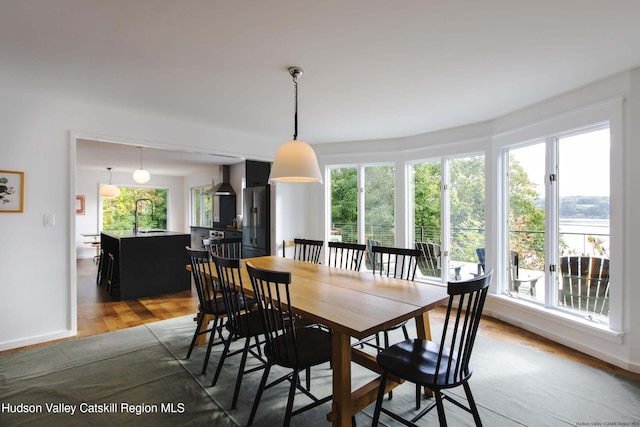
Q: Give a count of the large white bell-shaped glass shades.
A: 1